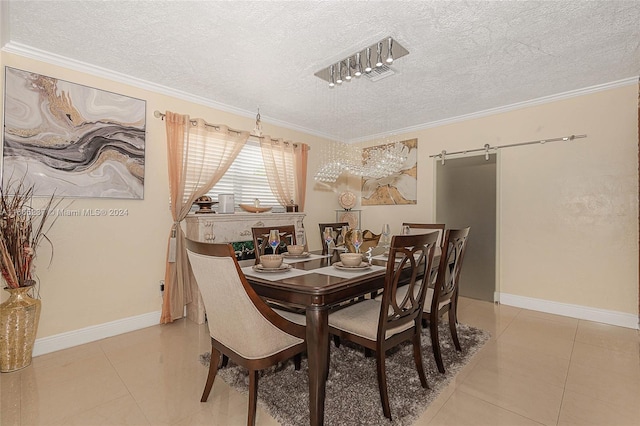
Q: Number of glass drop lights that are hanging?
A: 7